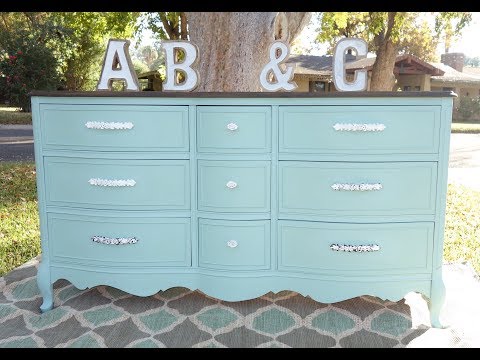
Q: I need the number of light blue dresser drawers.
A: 9